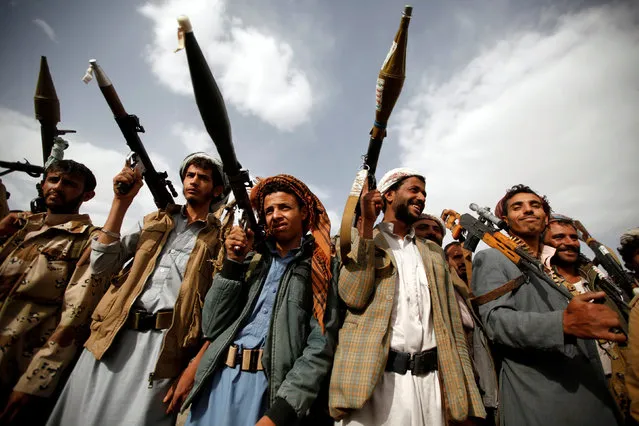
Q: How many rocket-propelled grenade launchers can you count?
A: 4